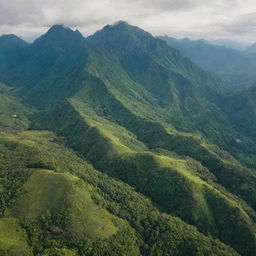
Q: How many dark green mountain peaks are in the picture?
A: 3